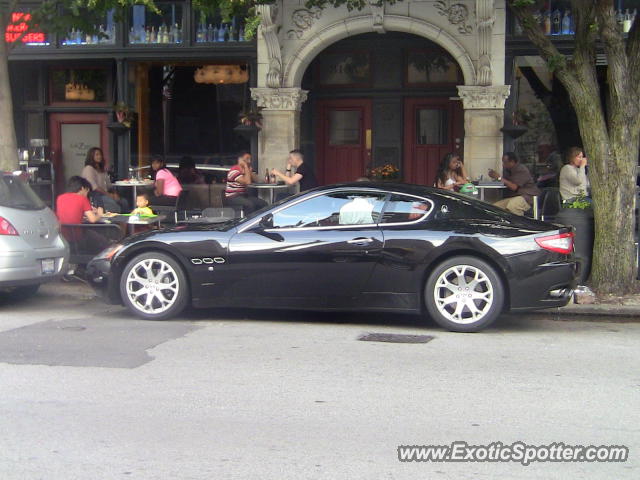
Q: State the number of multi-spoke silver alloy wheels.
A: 2